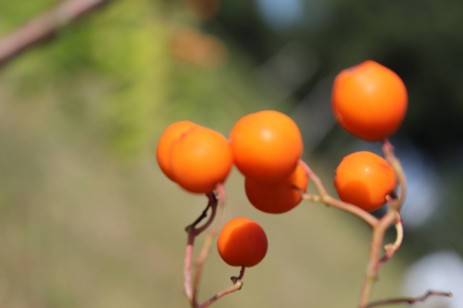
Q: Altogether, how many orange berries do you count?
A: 7